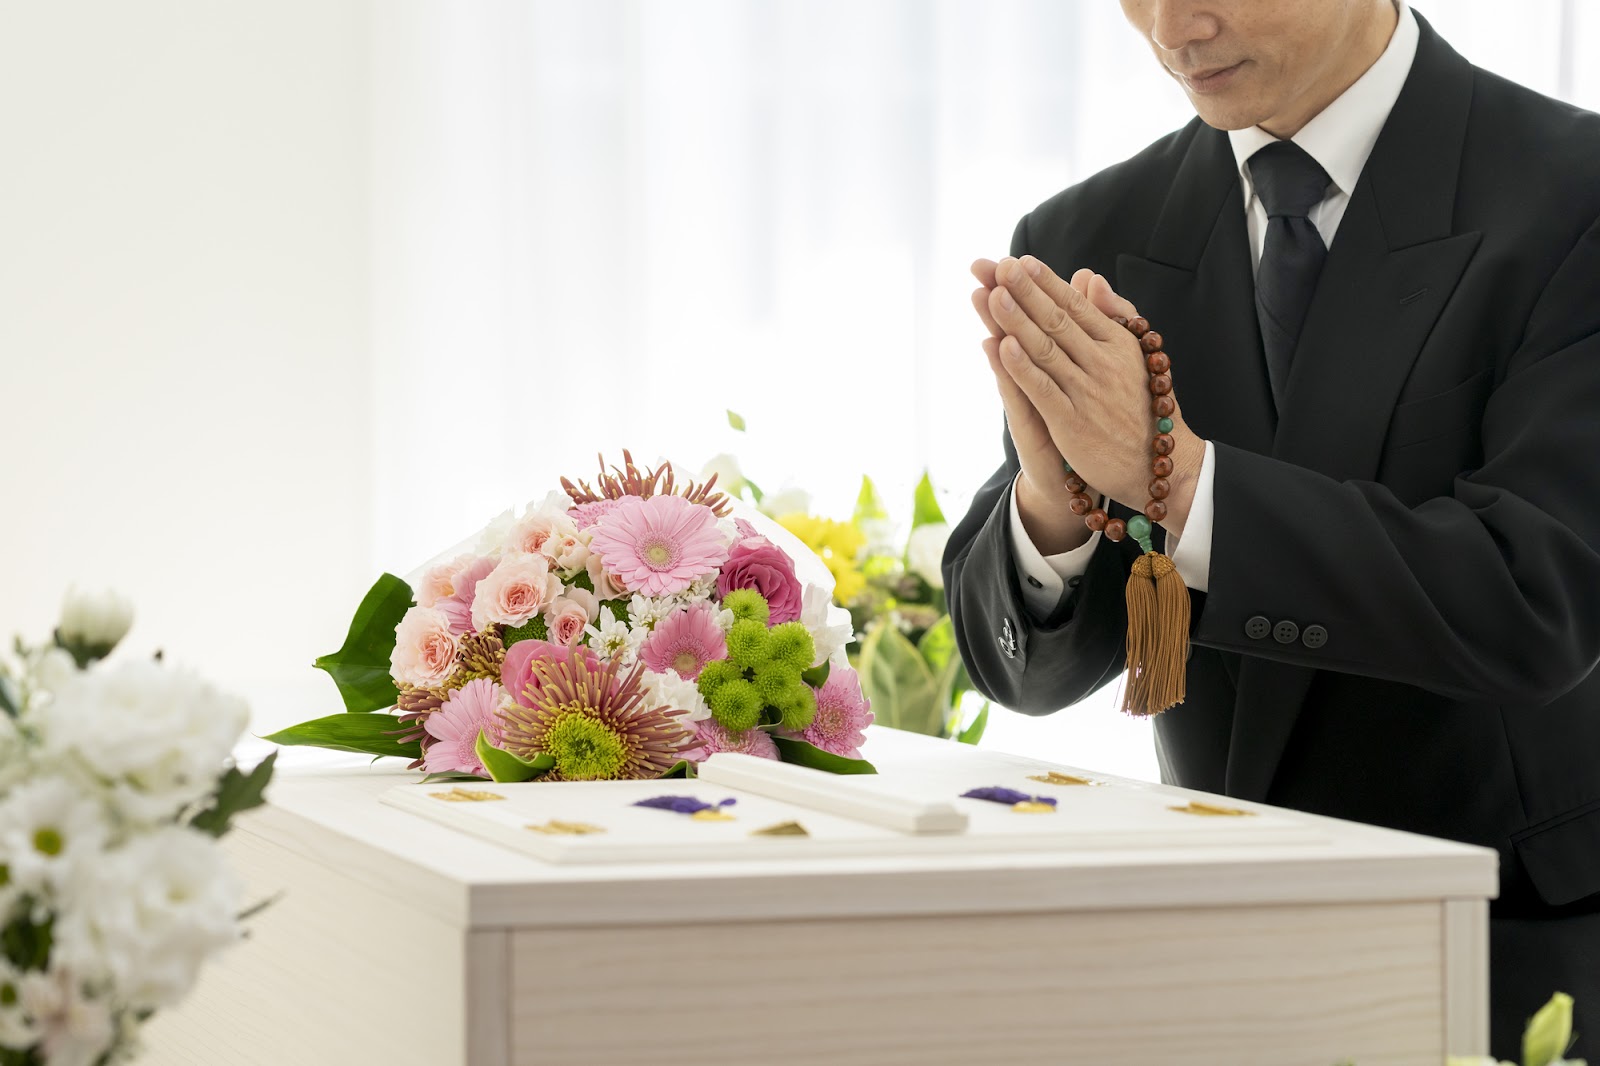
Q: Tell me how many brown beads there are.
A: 14